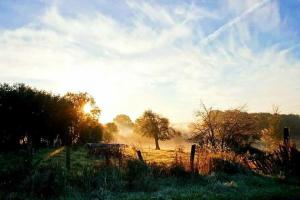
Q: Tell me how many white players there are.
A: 0